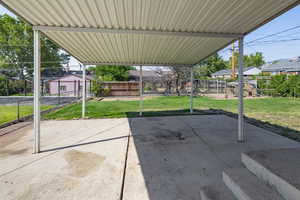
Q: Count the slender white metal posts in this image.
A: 5